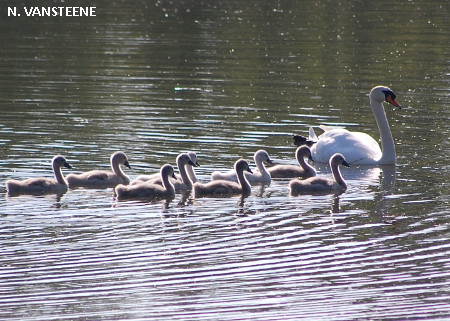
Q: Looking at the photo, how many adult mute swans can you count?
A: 1